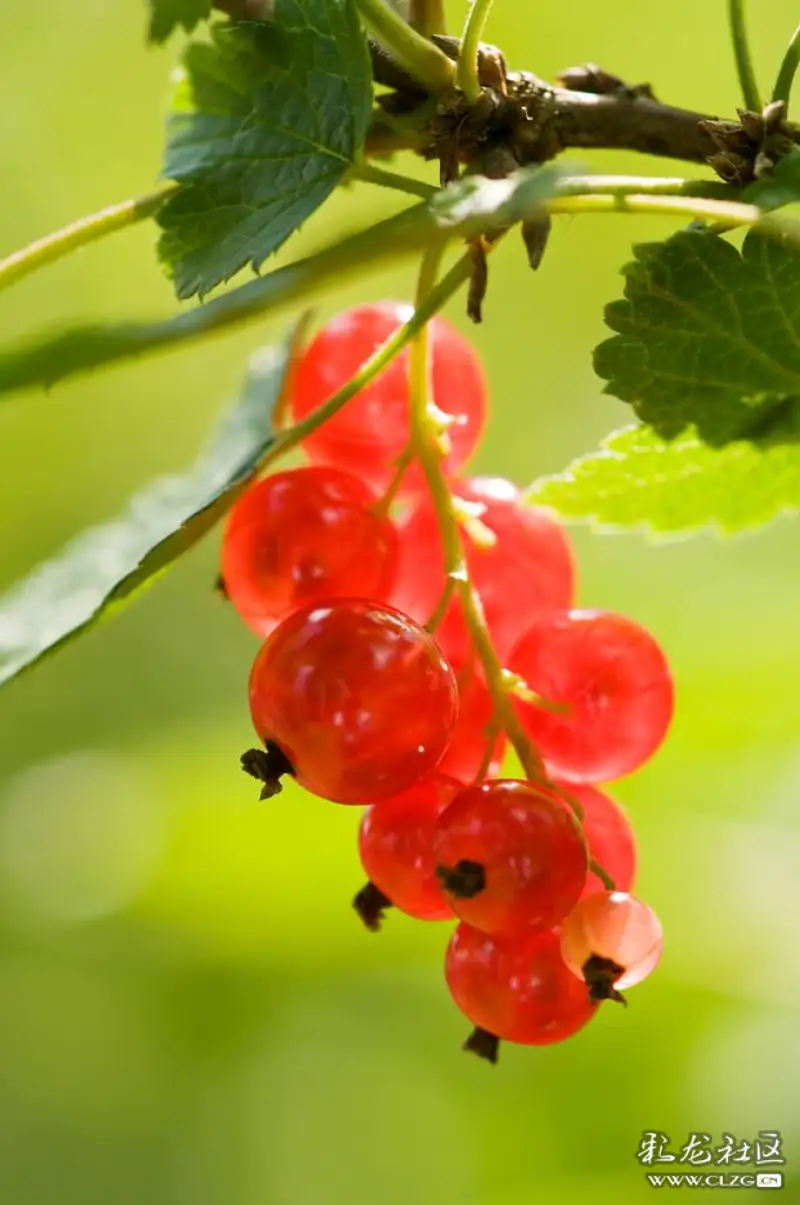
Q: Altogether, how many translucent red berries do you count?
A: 11